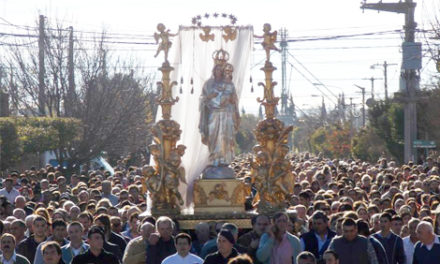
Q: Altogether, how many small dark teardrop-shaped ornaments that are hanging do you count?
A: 6